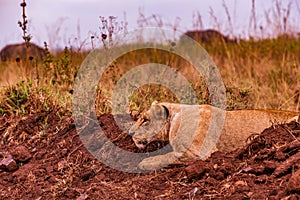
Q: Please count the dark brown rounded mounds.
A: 2